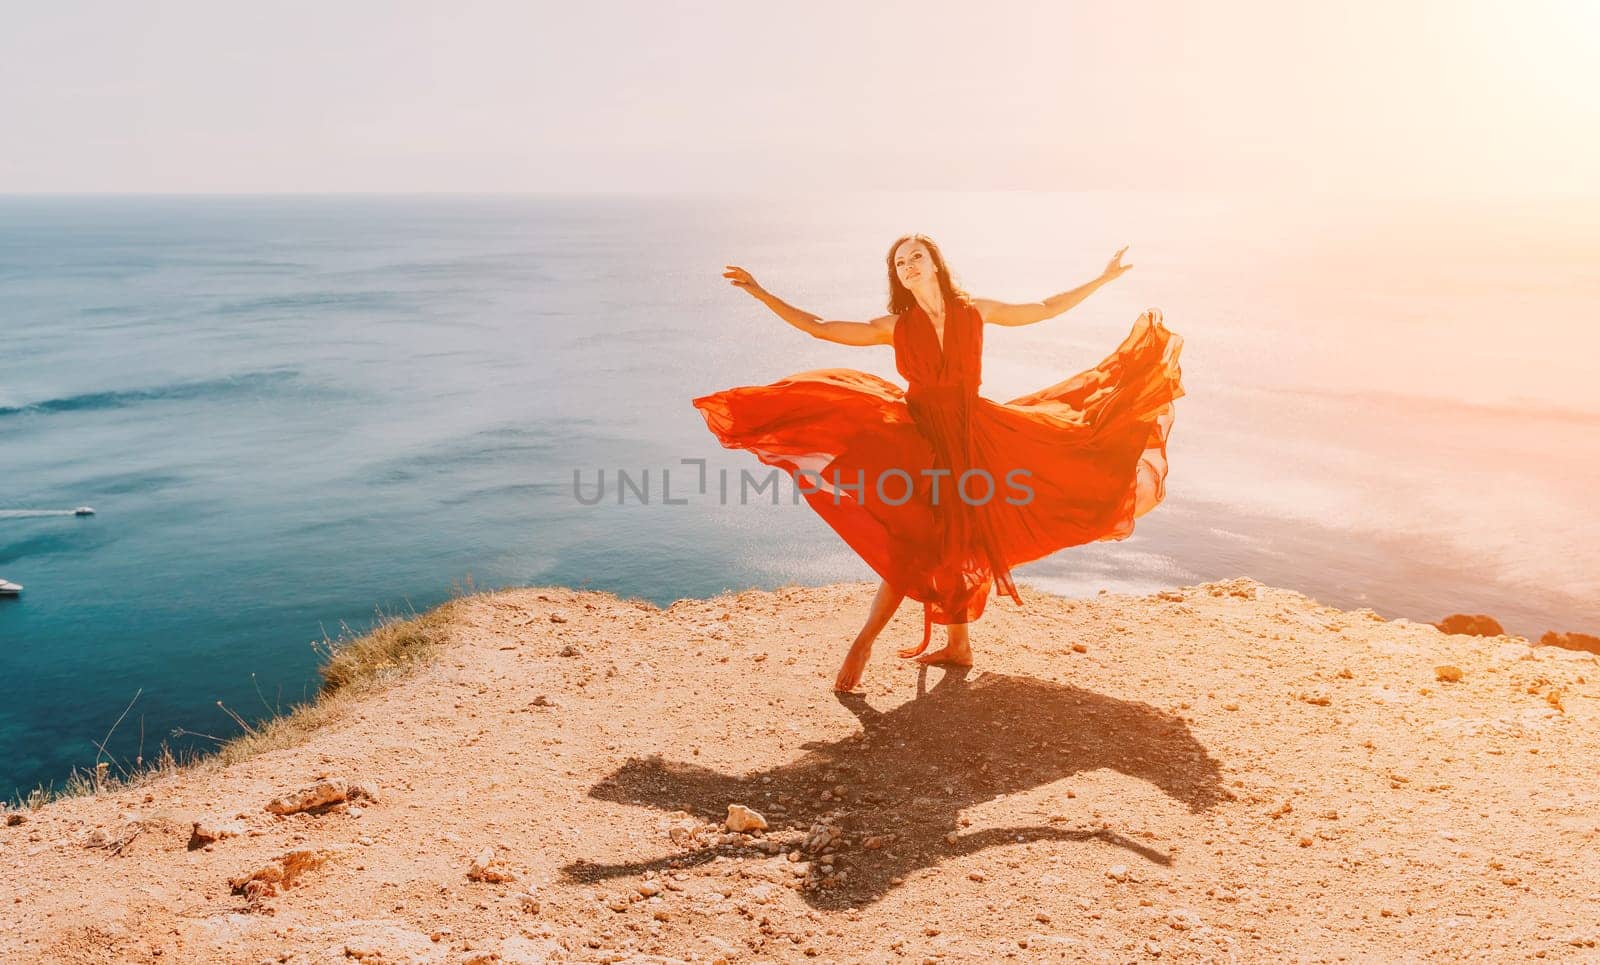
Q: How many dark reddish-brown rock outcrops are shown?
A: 2